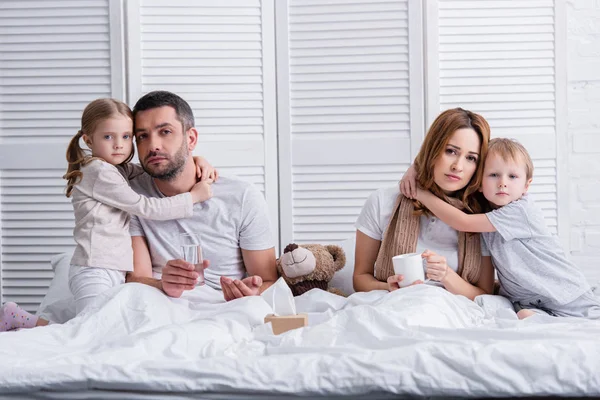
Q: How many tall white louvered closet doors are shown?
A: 4